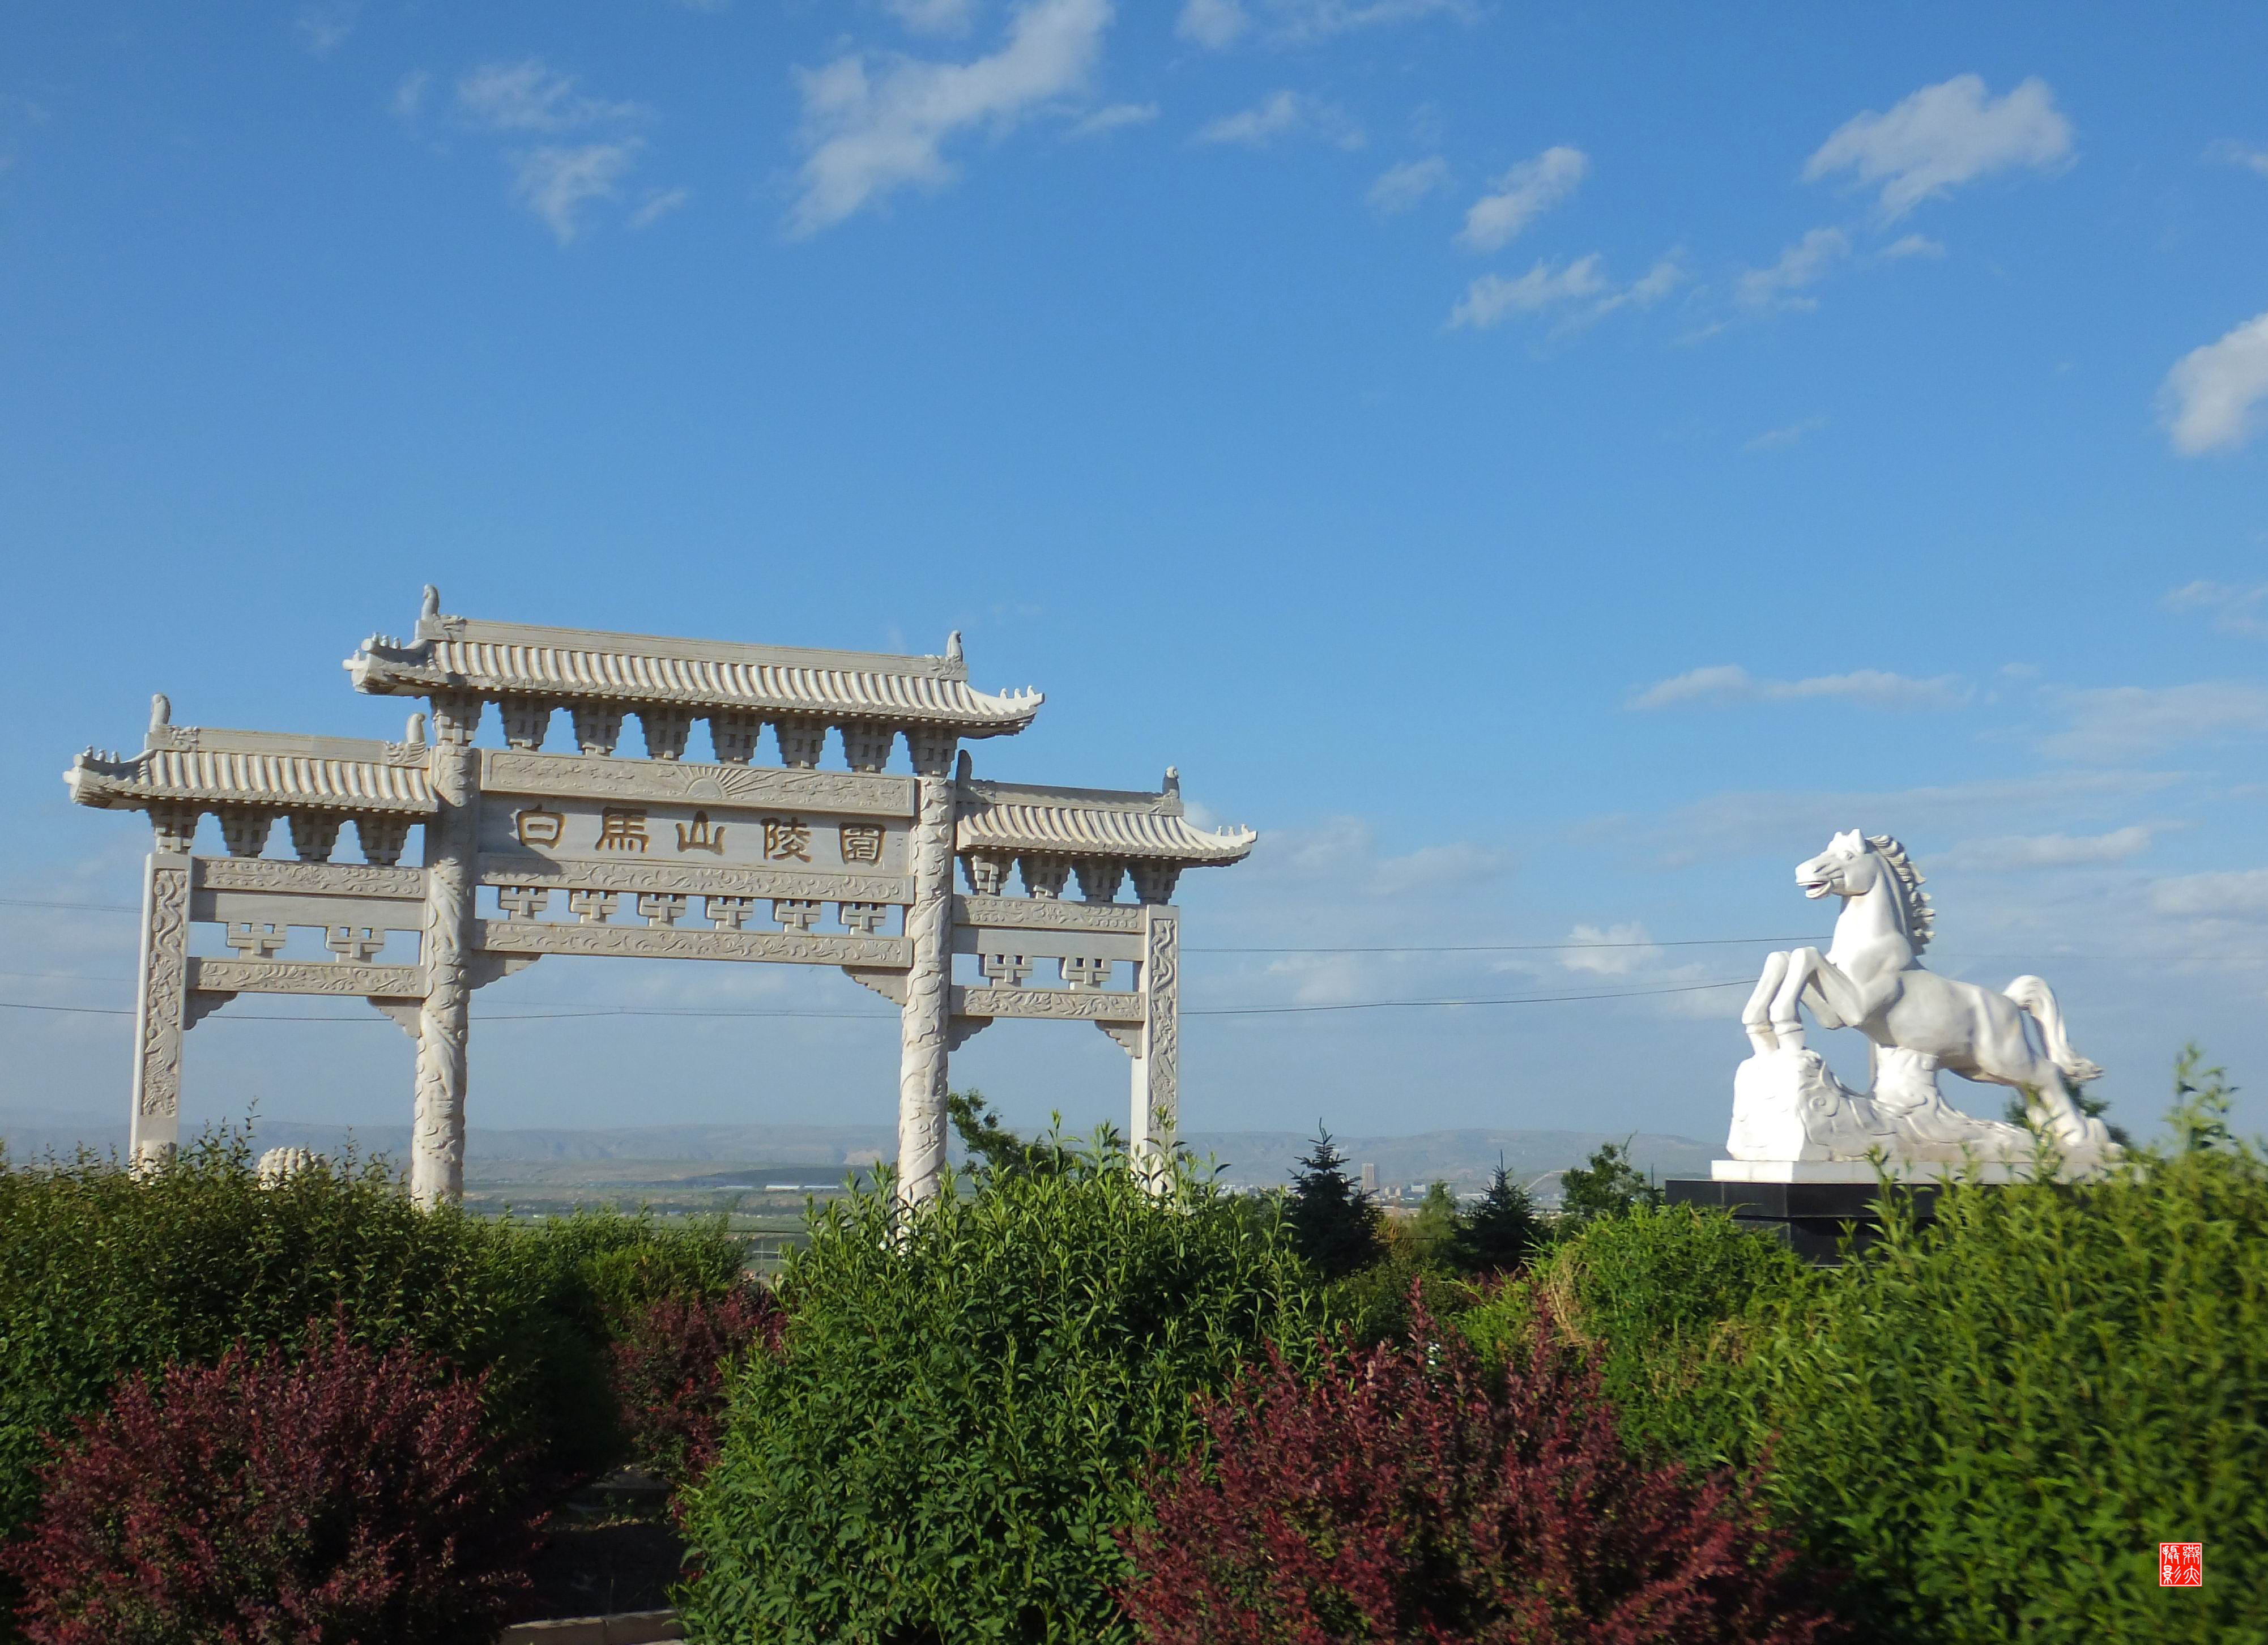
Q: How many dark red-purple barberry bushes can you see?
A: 3